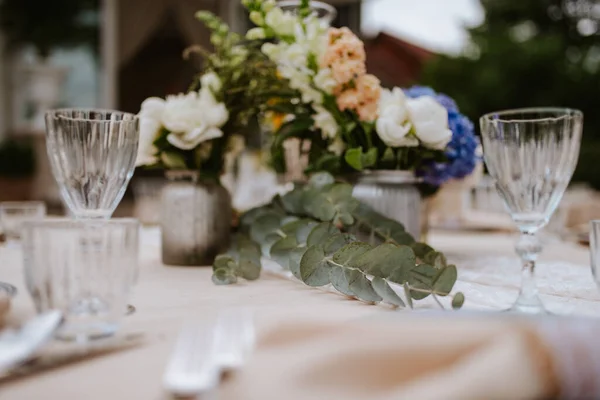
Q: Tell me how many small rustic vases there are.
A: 2